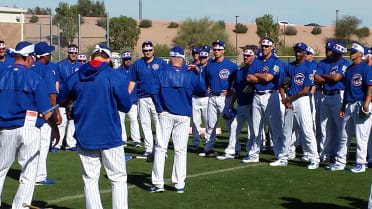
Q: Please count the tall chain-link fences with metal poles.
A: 1